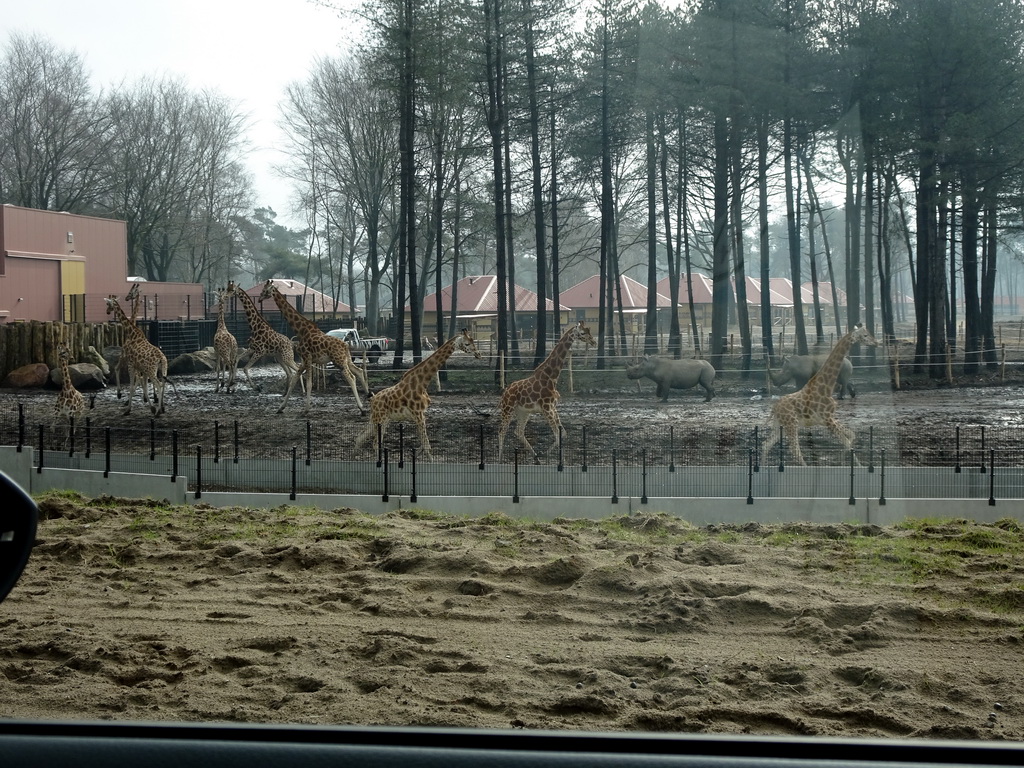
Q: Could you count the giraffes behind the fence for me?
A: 9